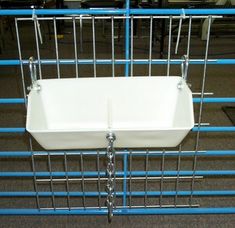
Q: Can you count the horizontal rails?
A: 8